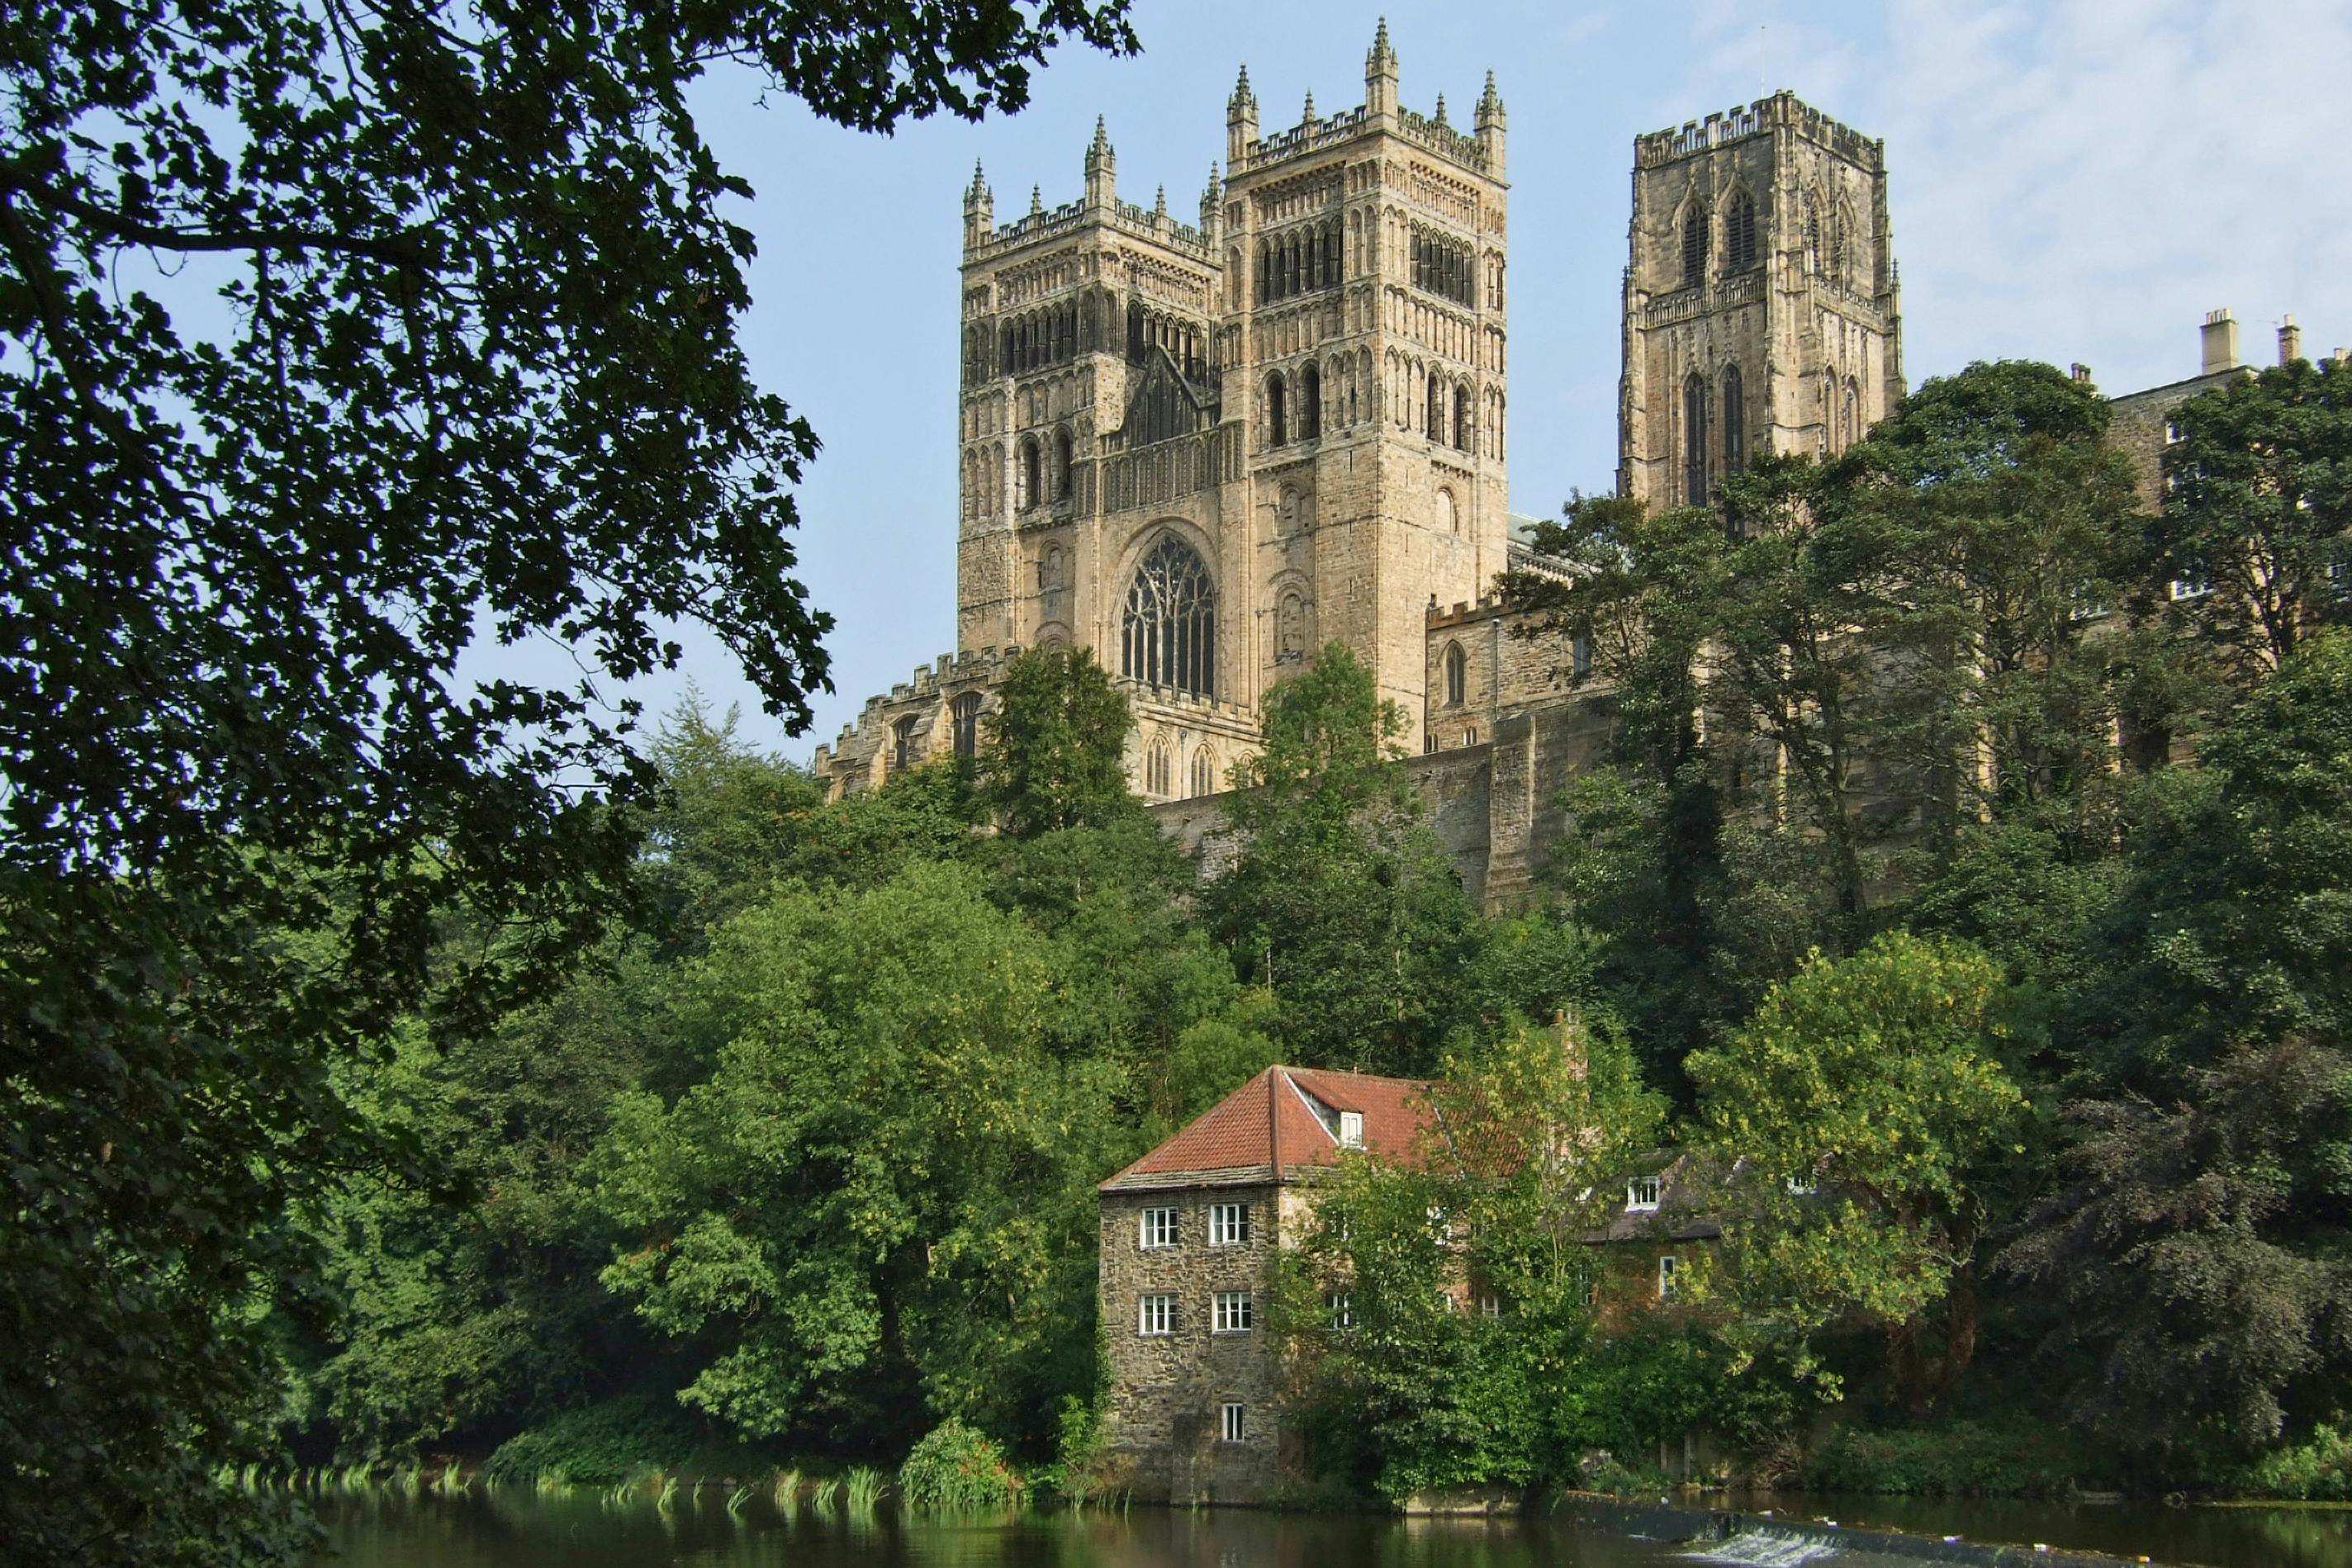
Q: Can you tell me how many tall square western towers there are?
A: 2